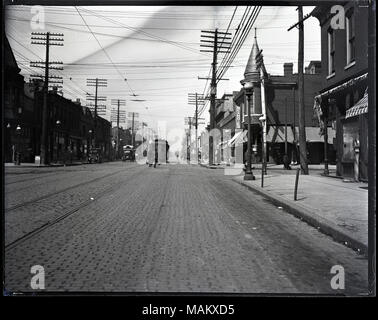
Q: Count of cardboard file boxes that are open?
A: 0